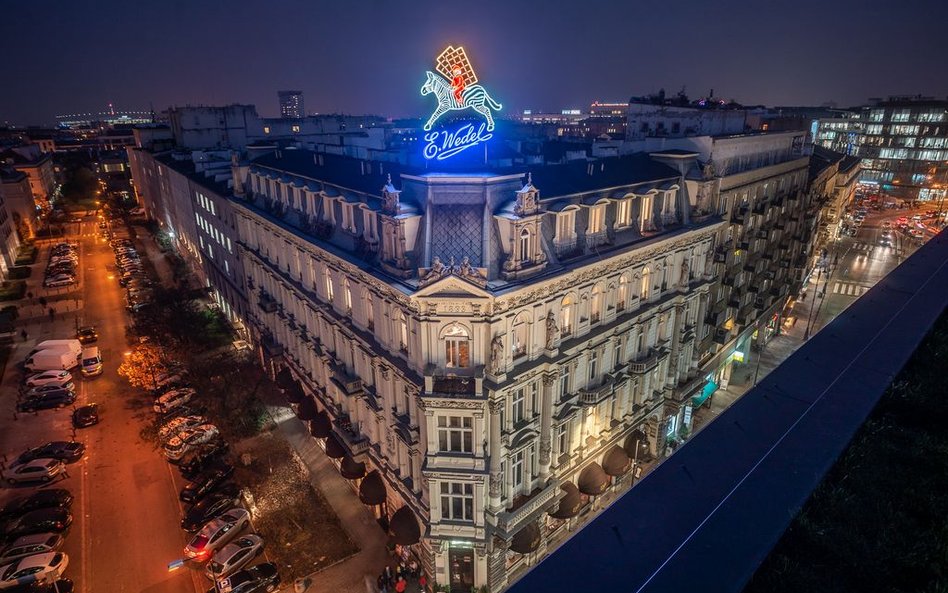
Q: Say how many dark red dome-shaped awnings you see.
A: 13